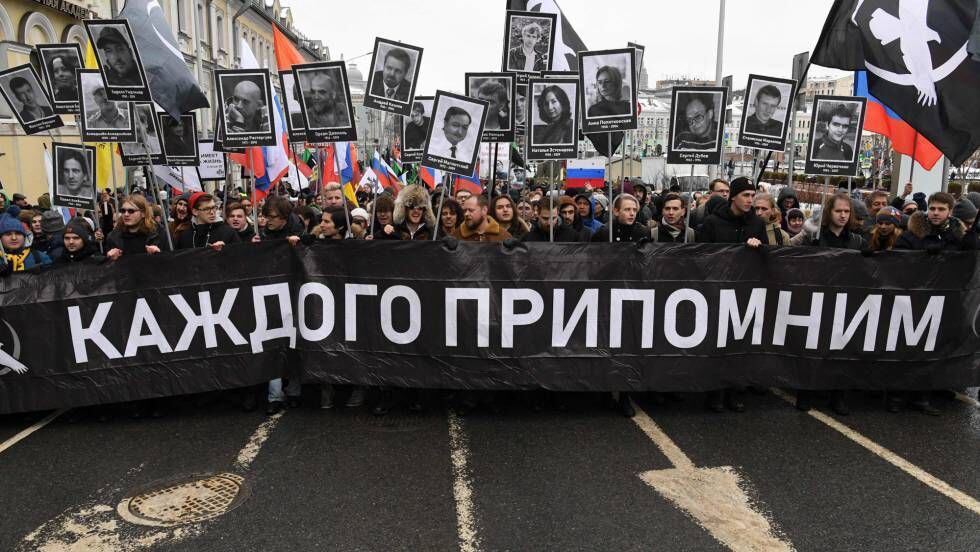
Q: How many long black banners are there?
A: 1